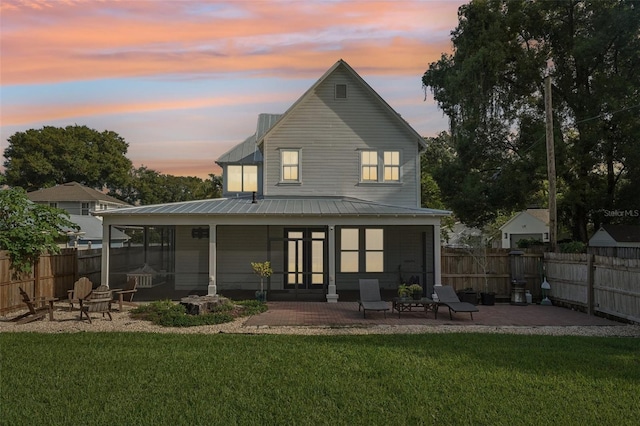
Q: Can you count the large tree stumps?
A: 1